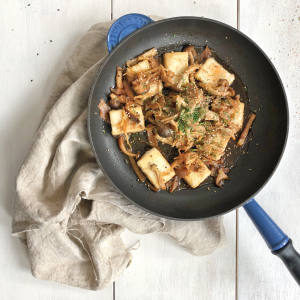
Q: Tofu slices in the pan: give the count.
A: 8